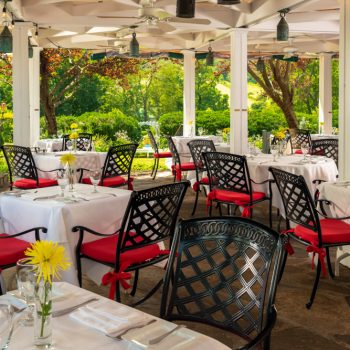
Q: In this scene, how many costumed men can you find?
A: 0